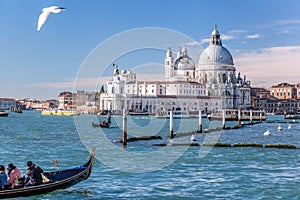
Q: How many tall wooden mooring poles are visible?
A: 7